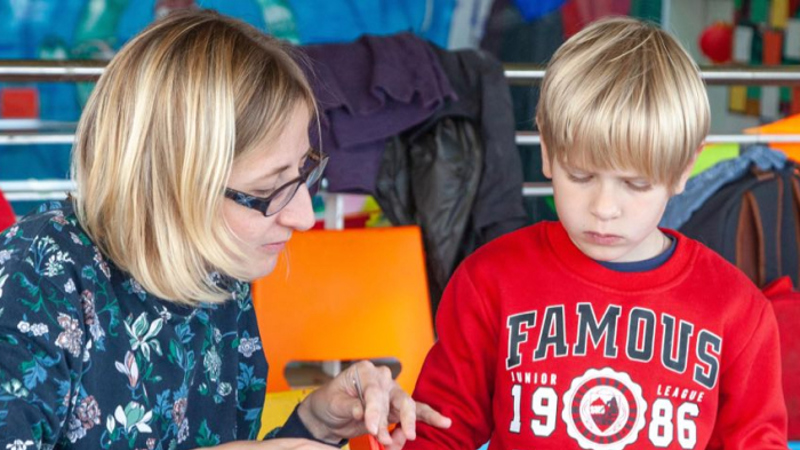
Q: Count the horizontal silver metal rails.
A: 3